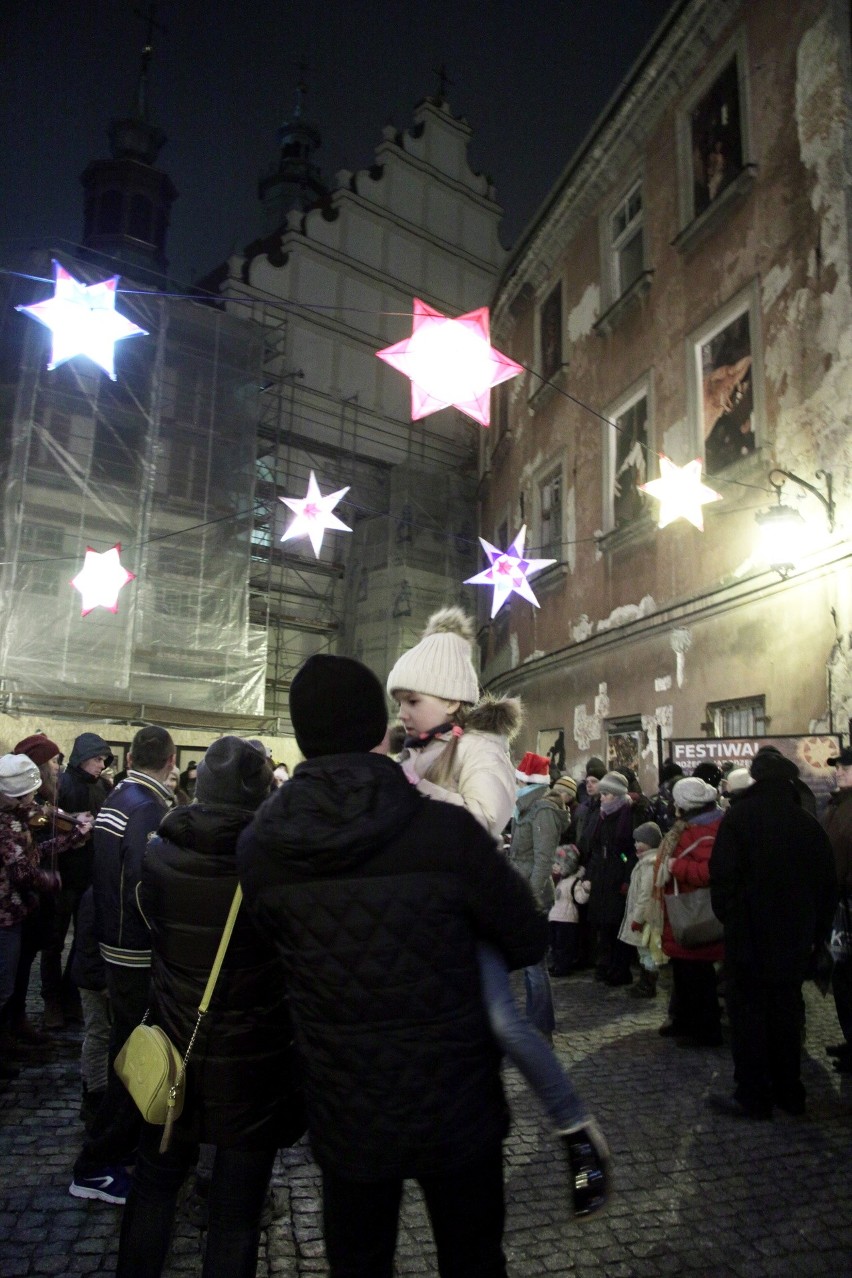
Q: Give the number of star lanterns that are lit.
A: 6